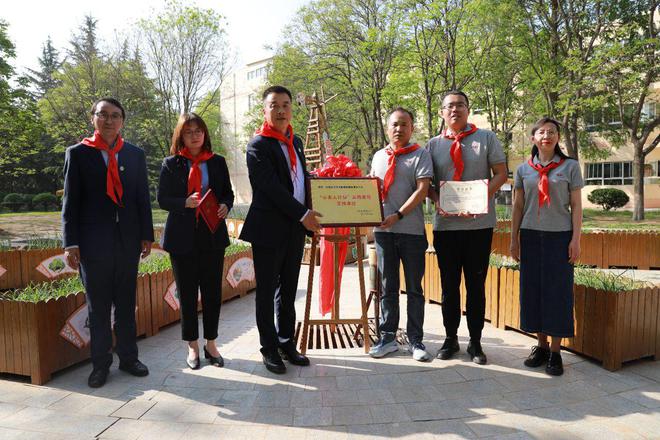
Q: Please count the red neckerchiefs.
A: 6